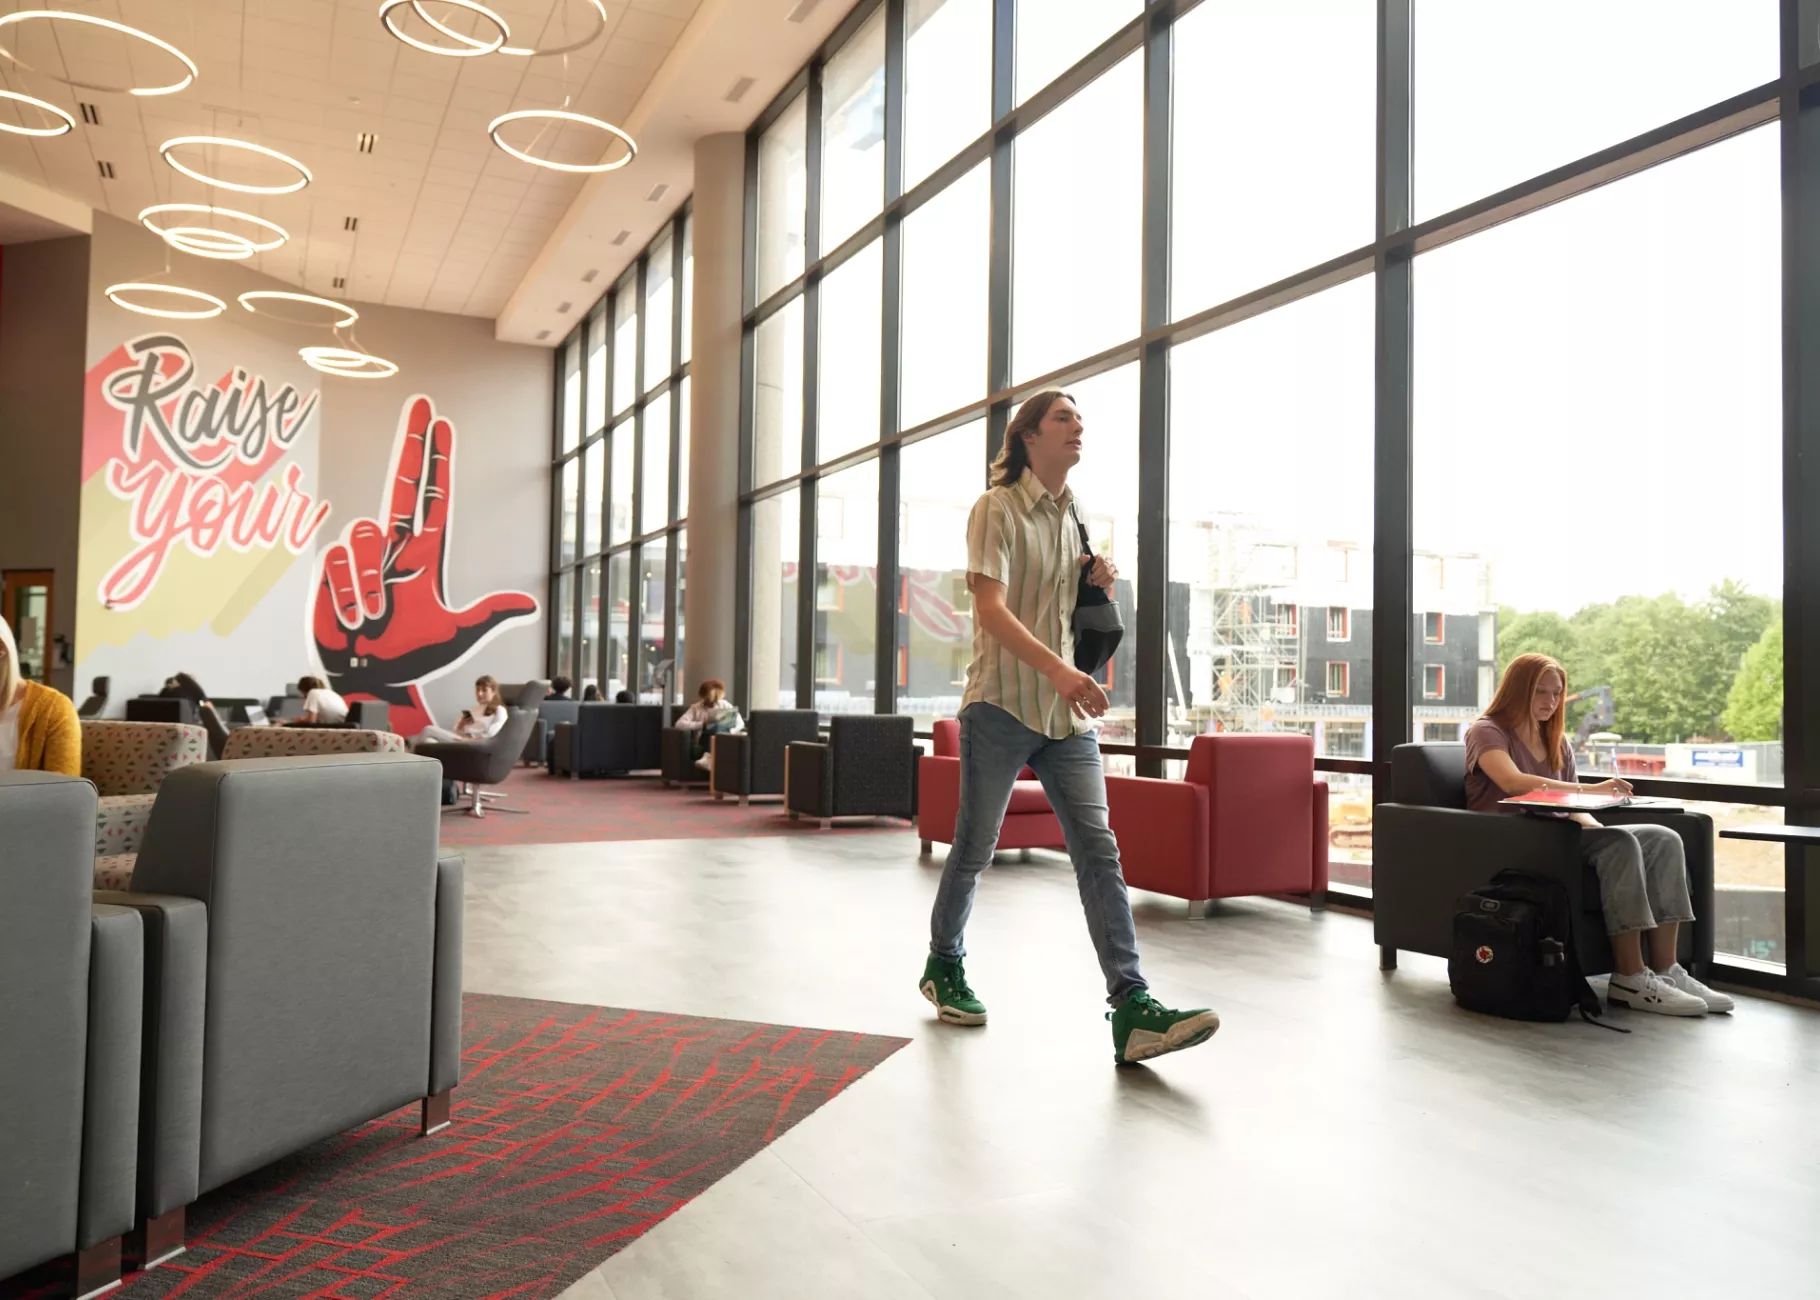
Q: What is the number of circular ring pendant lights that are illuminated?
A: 12